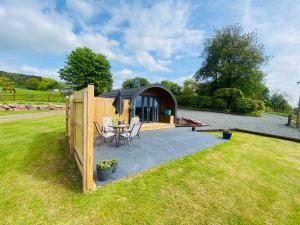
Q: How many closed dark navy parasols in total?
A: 1